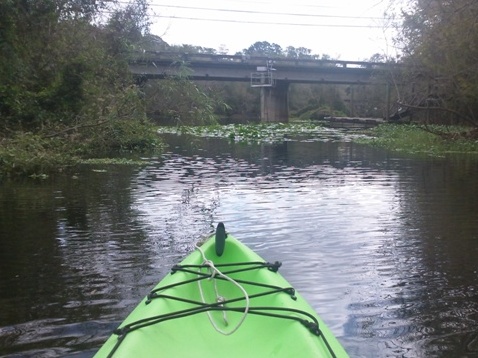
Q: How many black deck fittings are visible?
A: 6